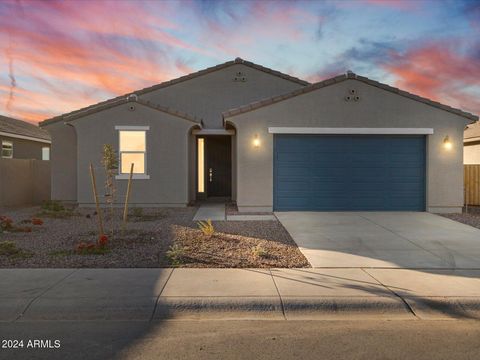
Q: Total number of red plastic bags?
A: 0